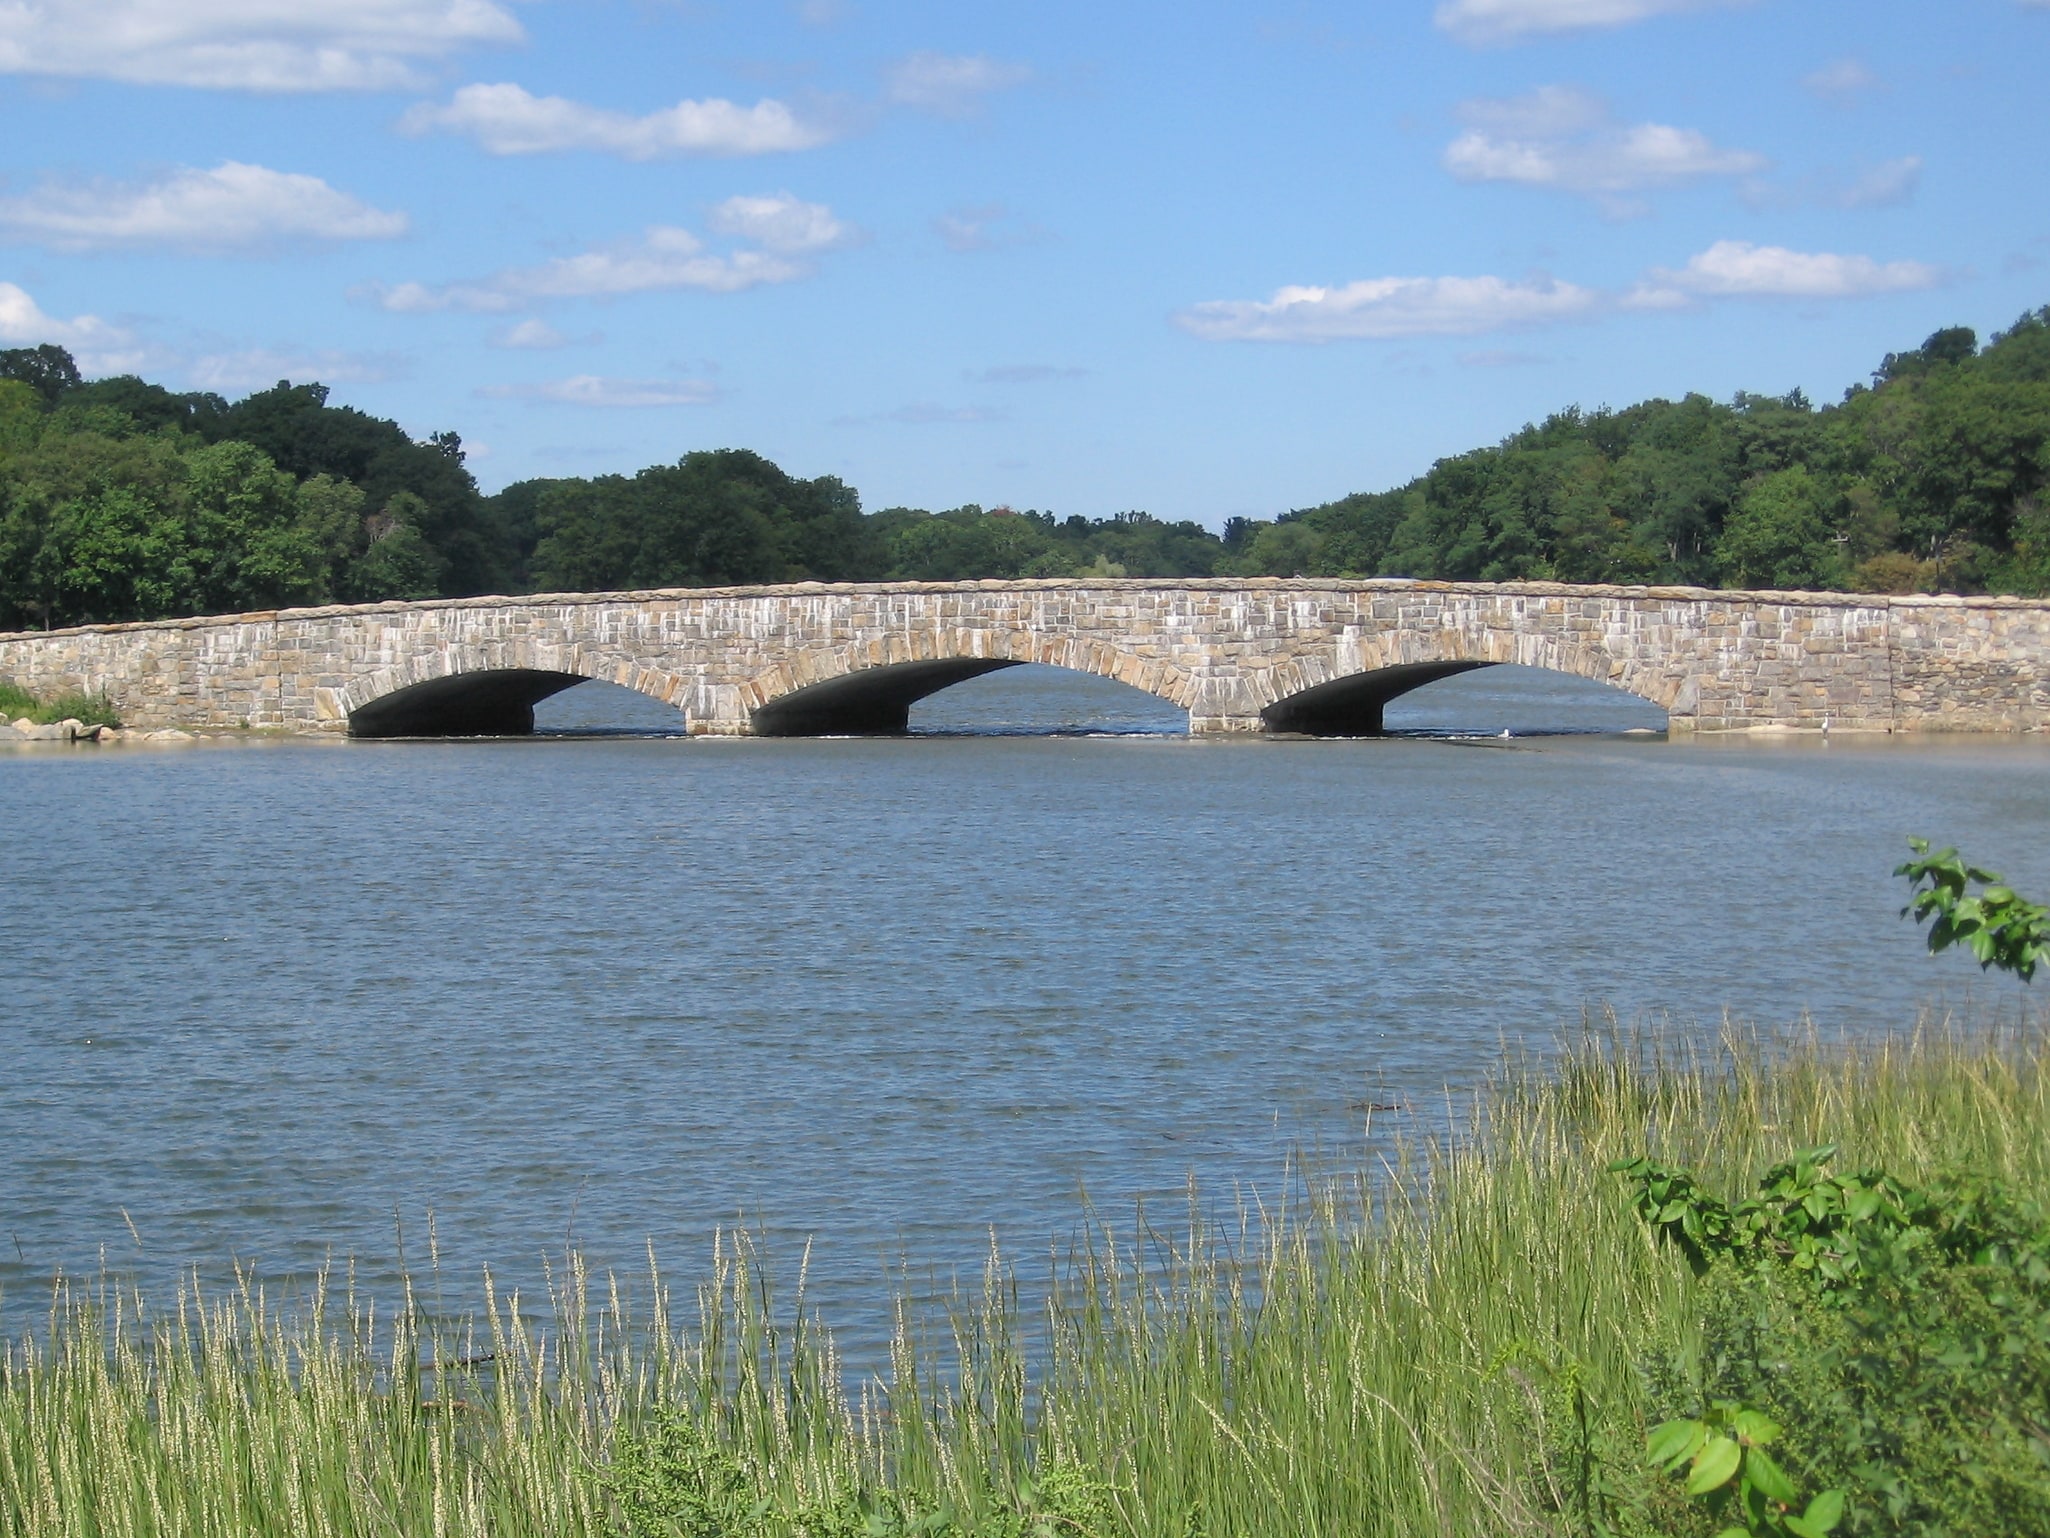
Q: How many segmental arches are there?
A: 3